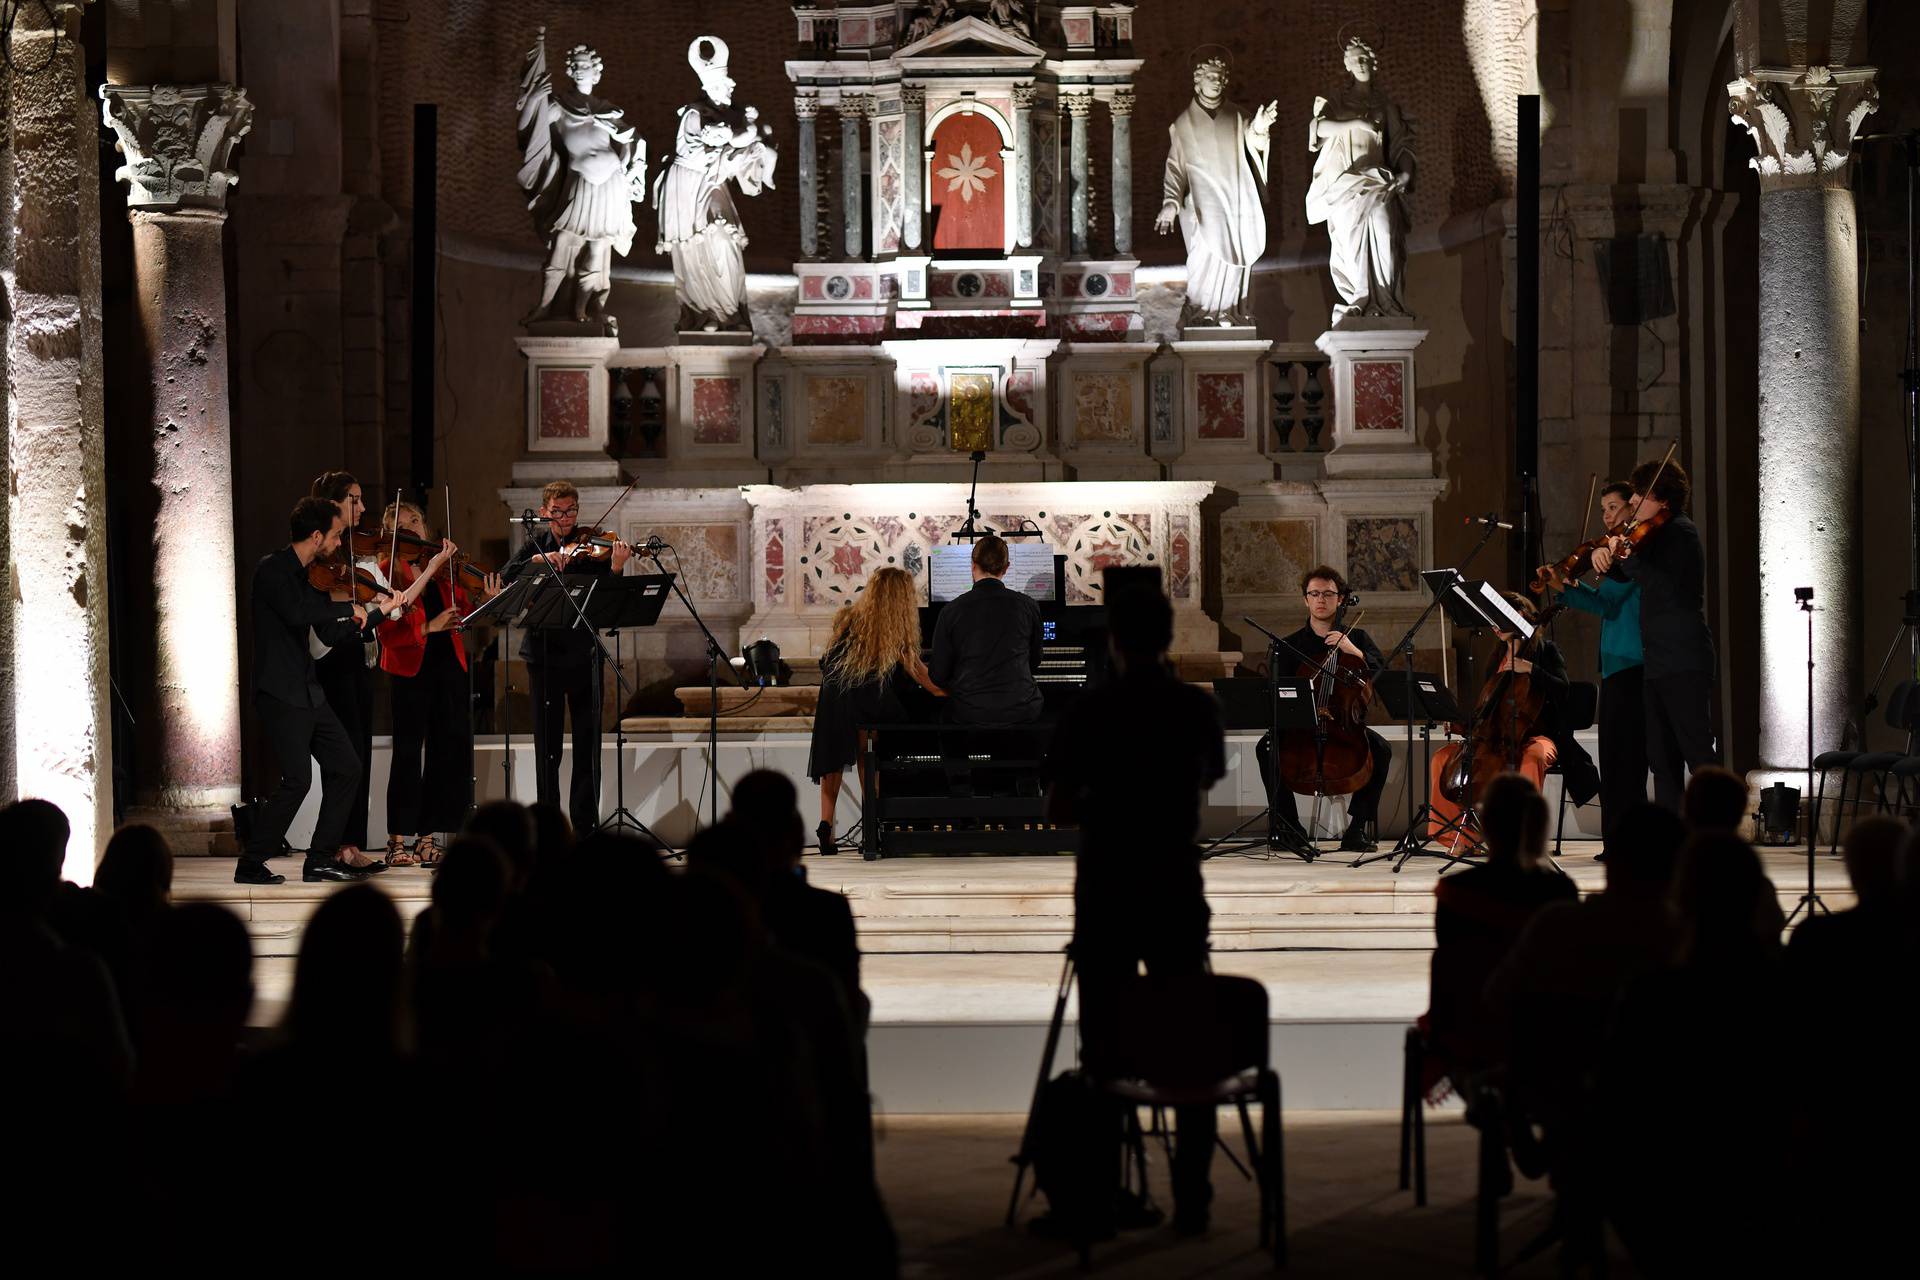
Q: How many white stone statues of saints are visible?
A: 4